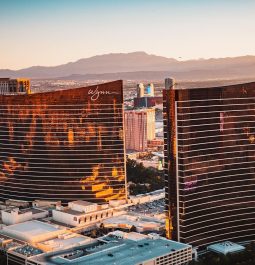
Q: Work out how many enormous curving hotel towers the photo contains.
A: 2